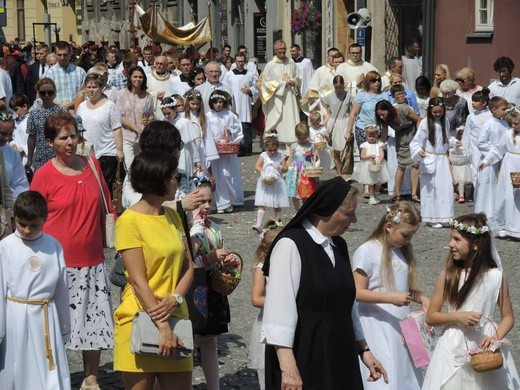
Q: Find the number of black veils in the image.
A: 1